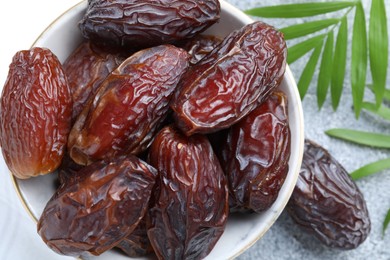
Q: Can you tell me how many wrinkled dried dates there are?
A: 11